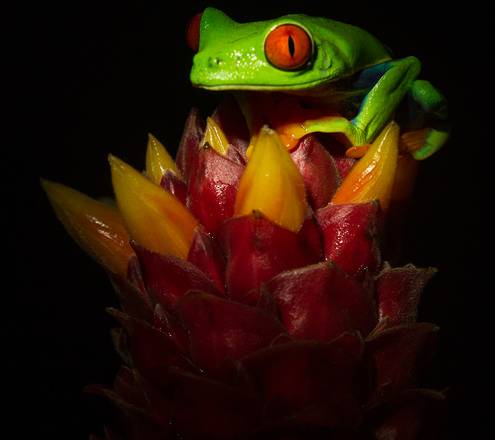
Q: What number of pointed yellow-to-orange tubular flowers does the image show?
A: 6